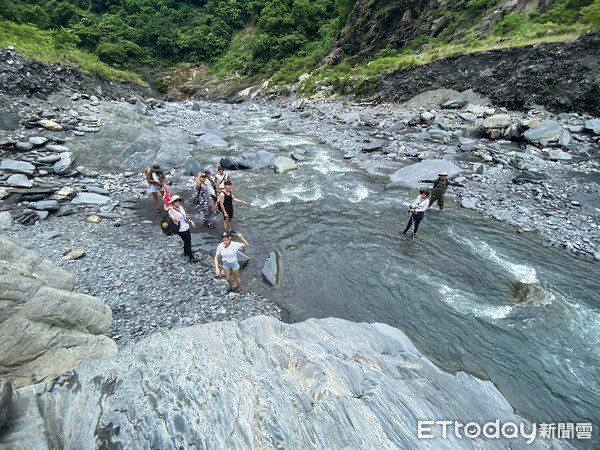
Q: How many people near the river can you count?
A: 9